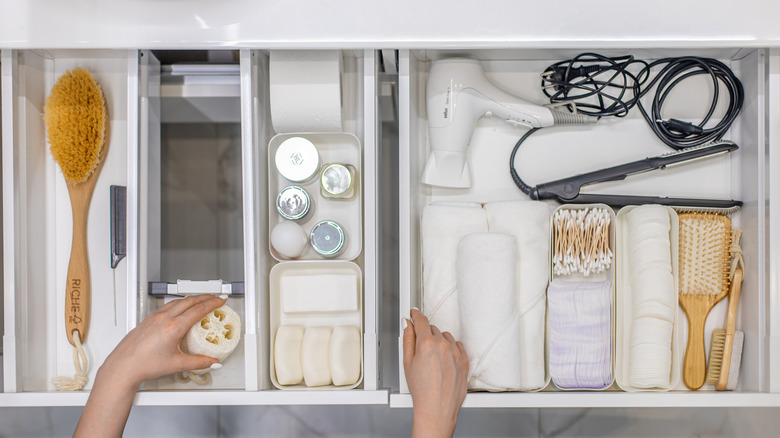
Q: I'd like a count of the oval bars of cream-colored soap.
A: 3